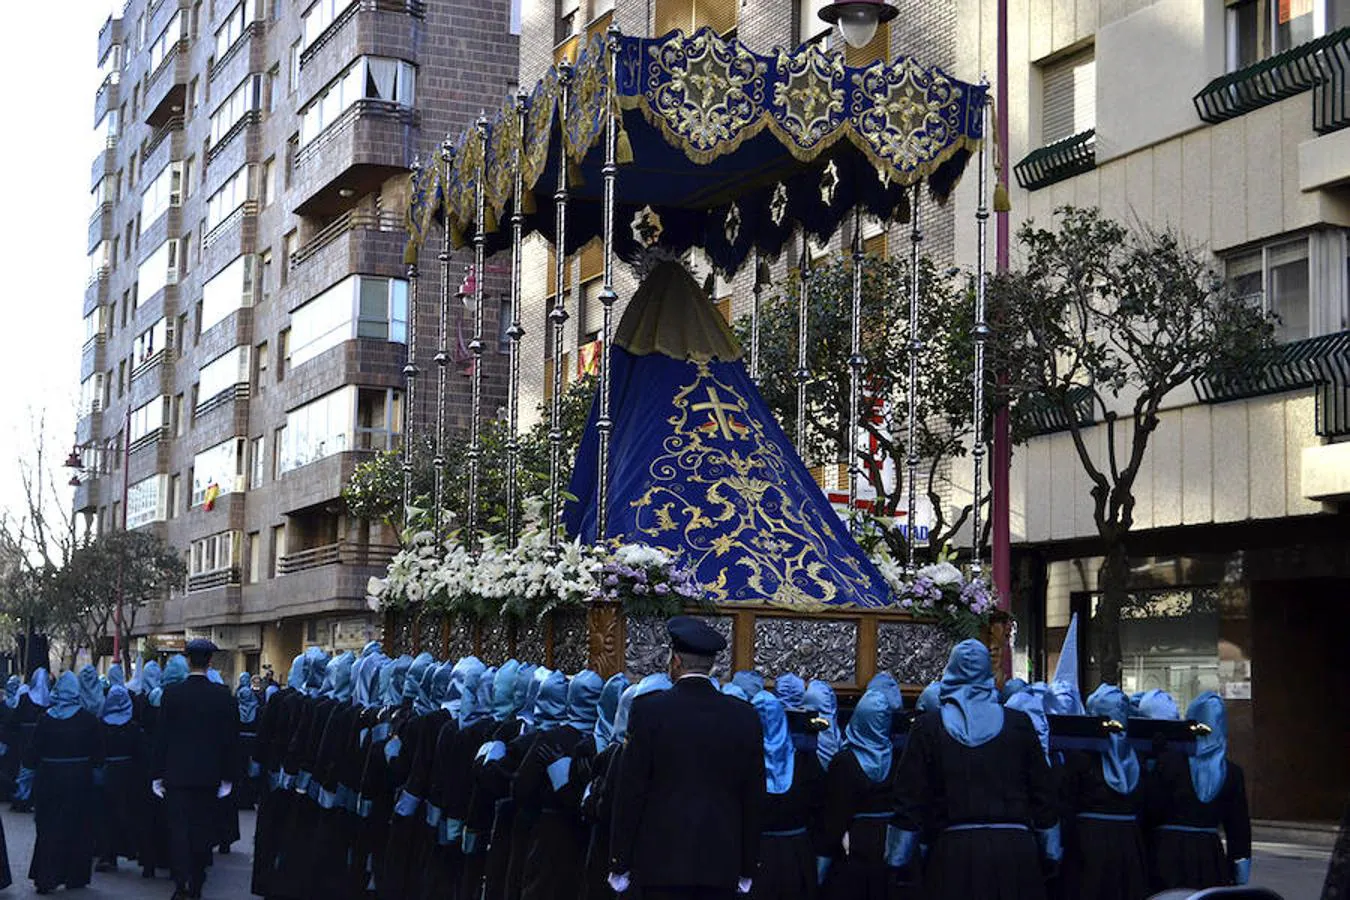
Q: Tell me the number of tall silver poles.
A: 11